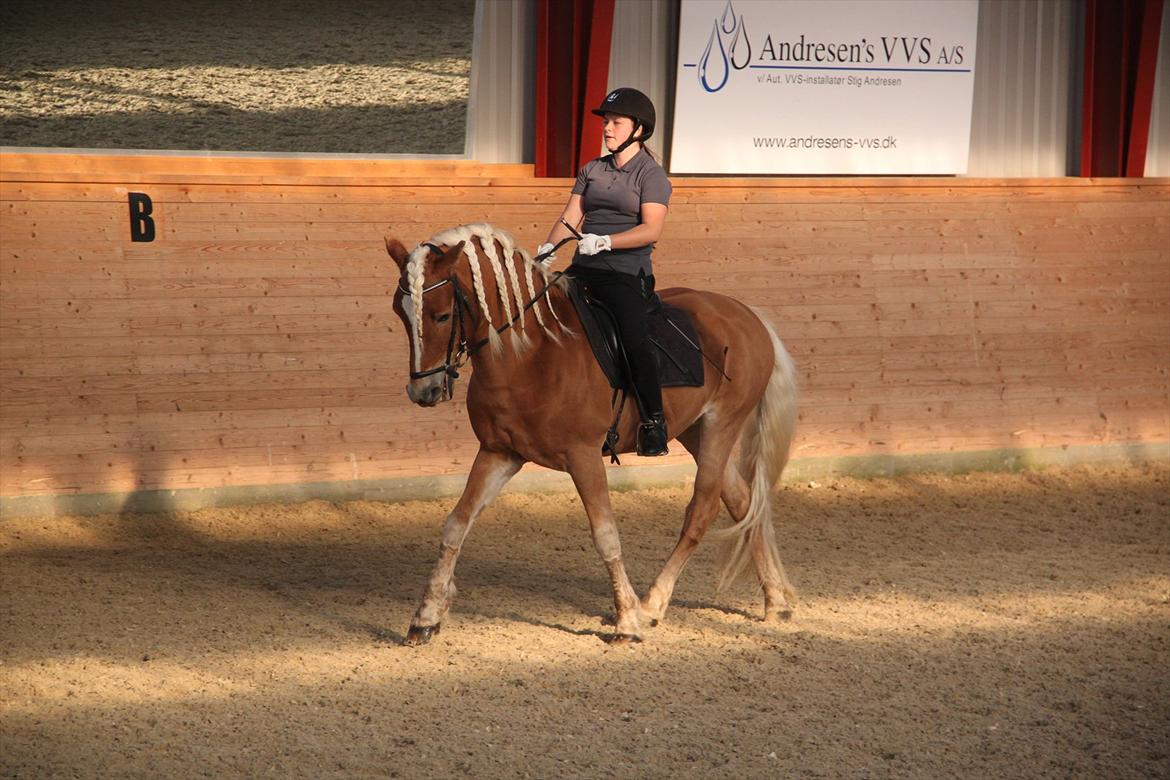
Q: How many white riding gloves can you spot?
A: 2